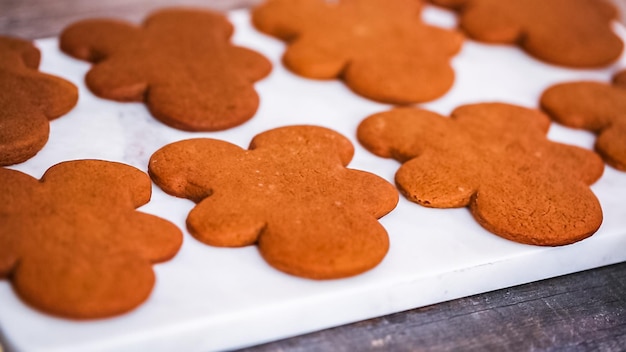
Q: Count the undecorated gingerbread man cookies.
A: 8